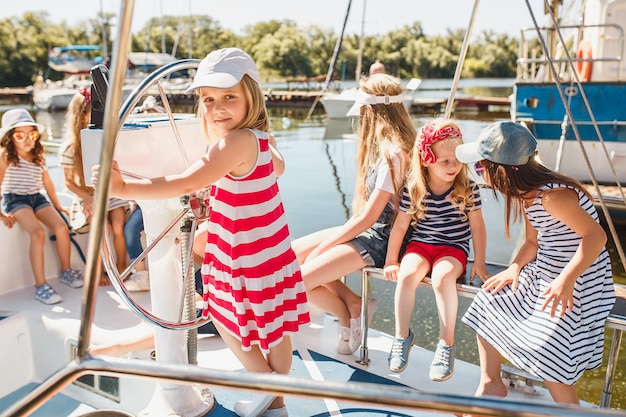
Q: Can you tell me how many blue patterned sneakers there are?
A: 2